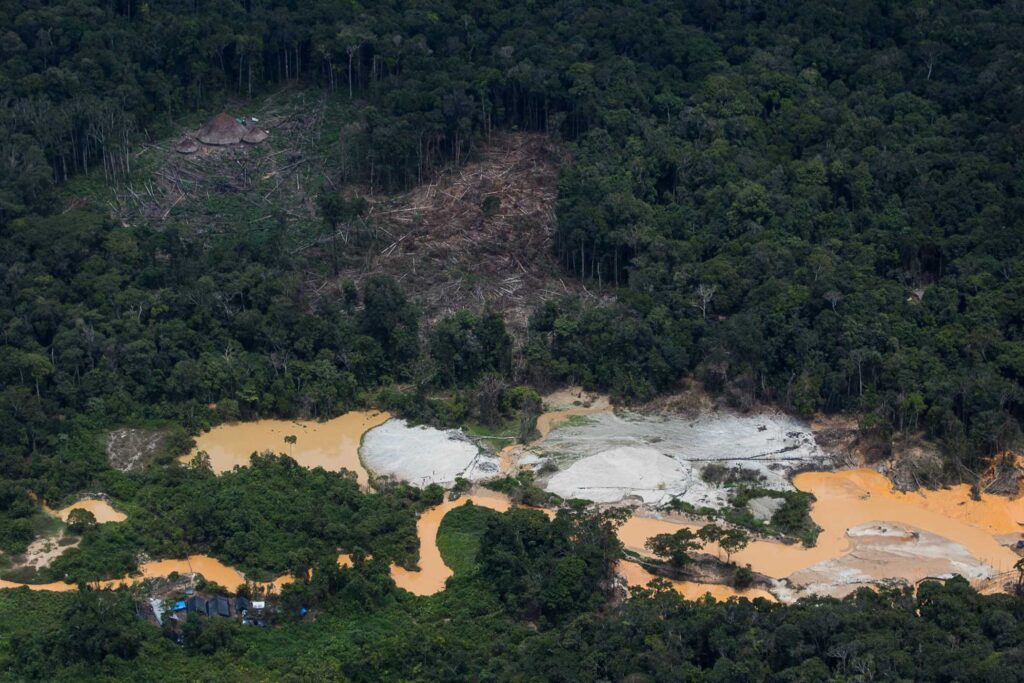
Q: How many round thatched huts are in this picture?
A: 3